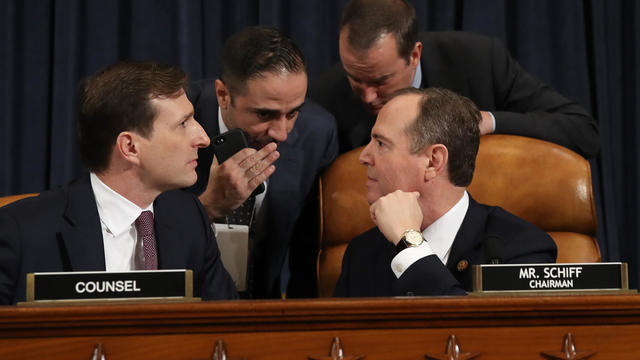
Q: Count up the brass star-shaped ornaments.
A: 5